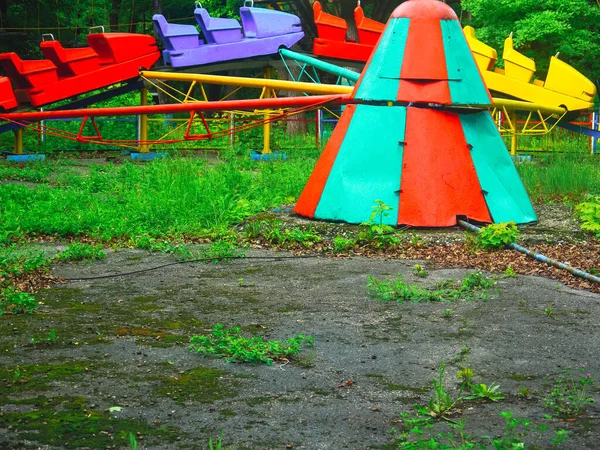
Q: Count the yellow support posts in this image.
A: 4